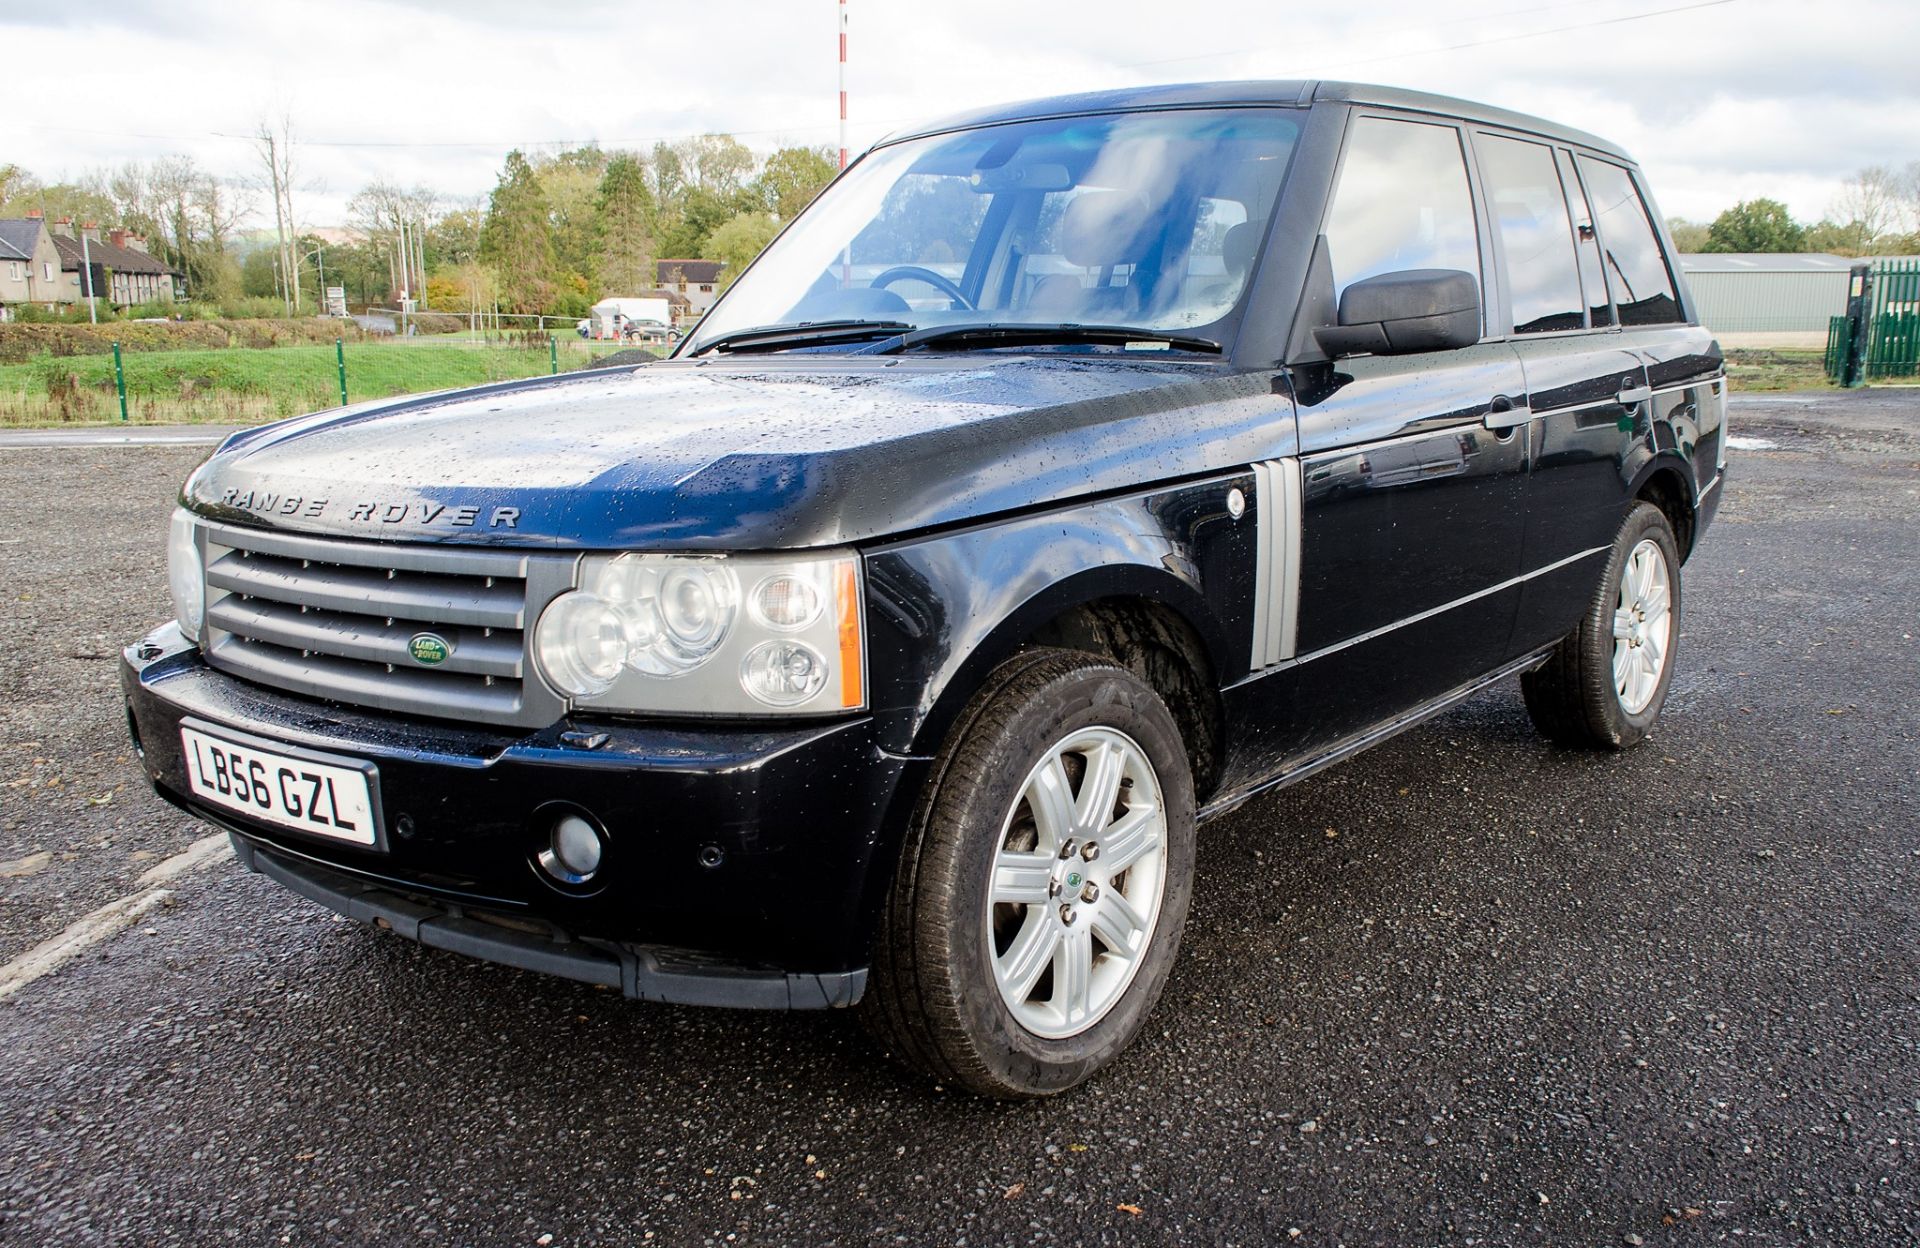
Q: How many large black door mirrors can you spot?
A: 1